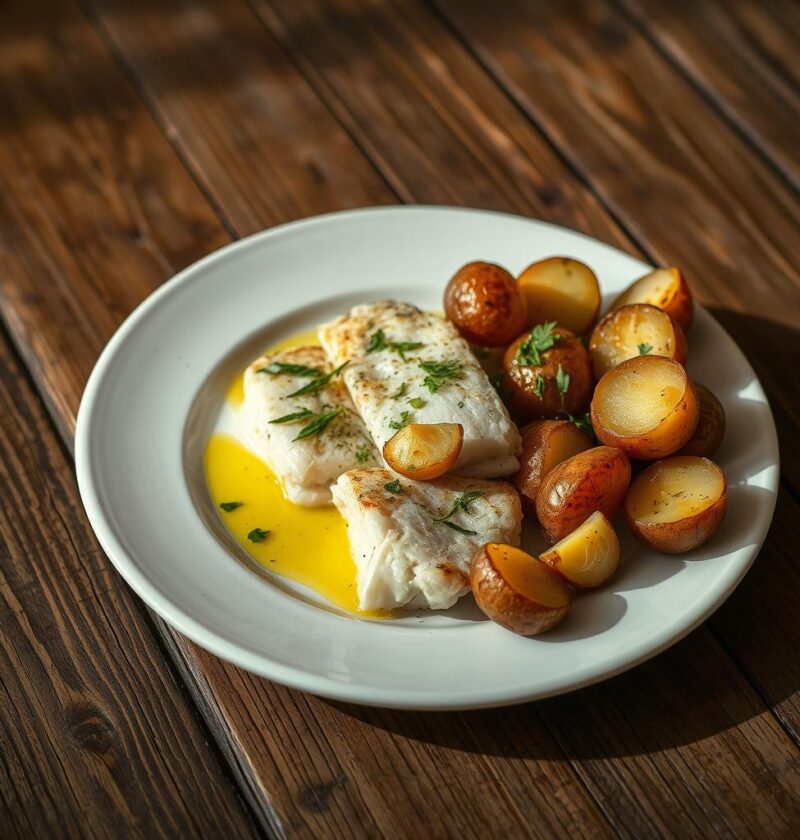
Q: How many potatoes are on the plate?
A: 13